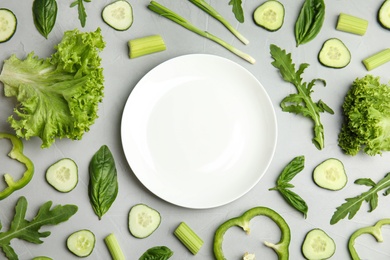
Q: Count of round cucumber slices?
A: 10